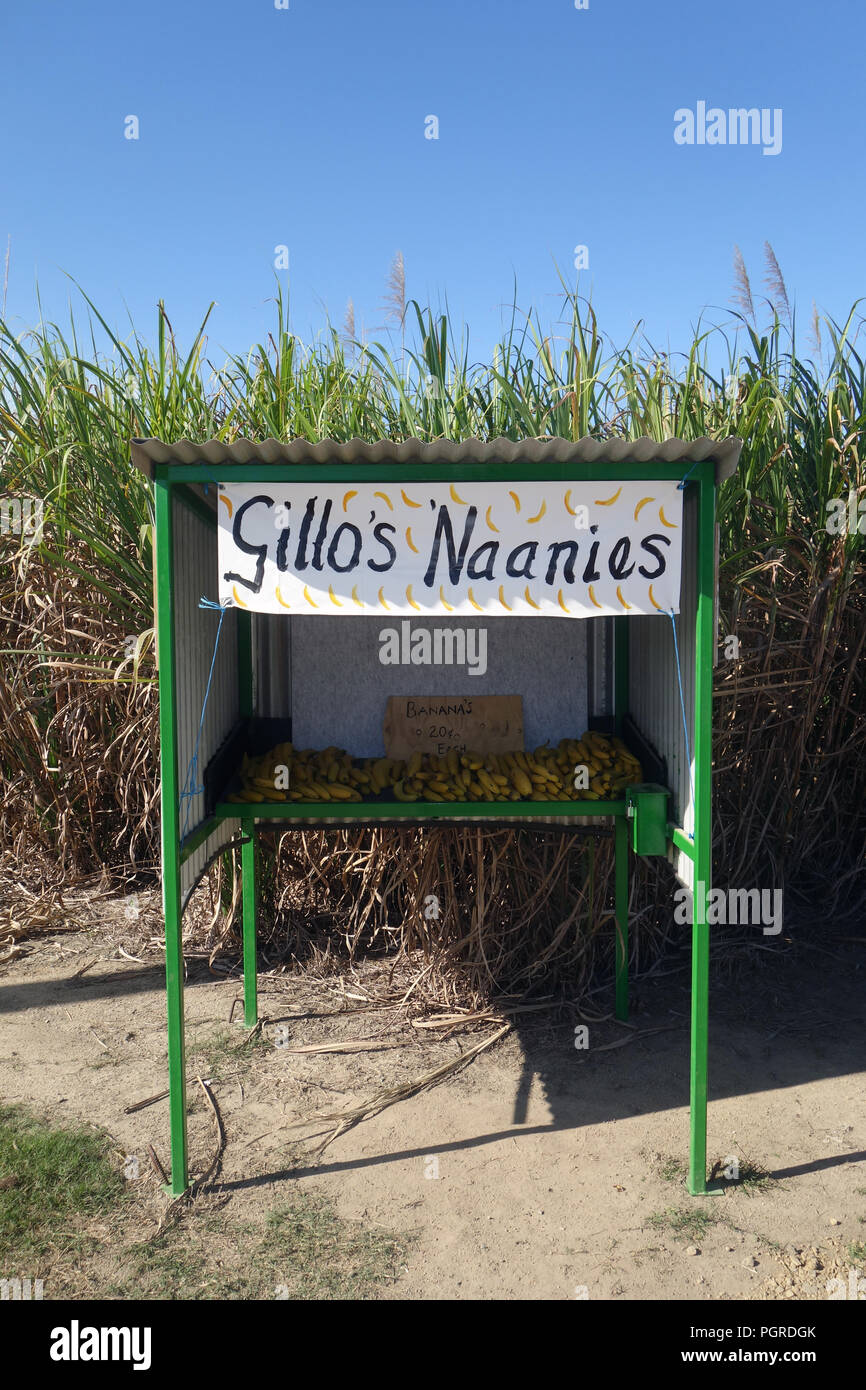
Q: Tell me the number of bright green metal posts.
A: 4